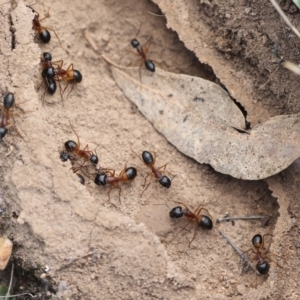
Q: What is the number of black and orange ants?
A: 11